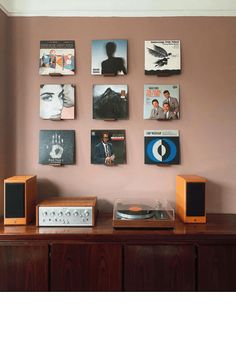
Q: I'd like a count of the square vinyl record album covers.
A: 9